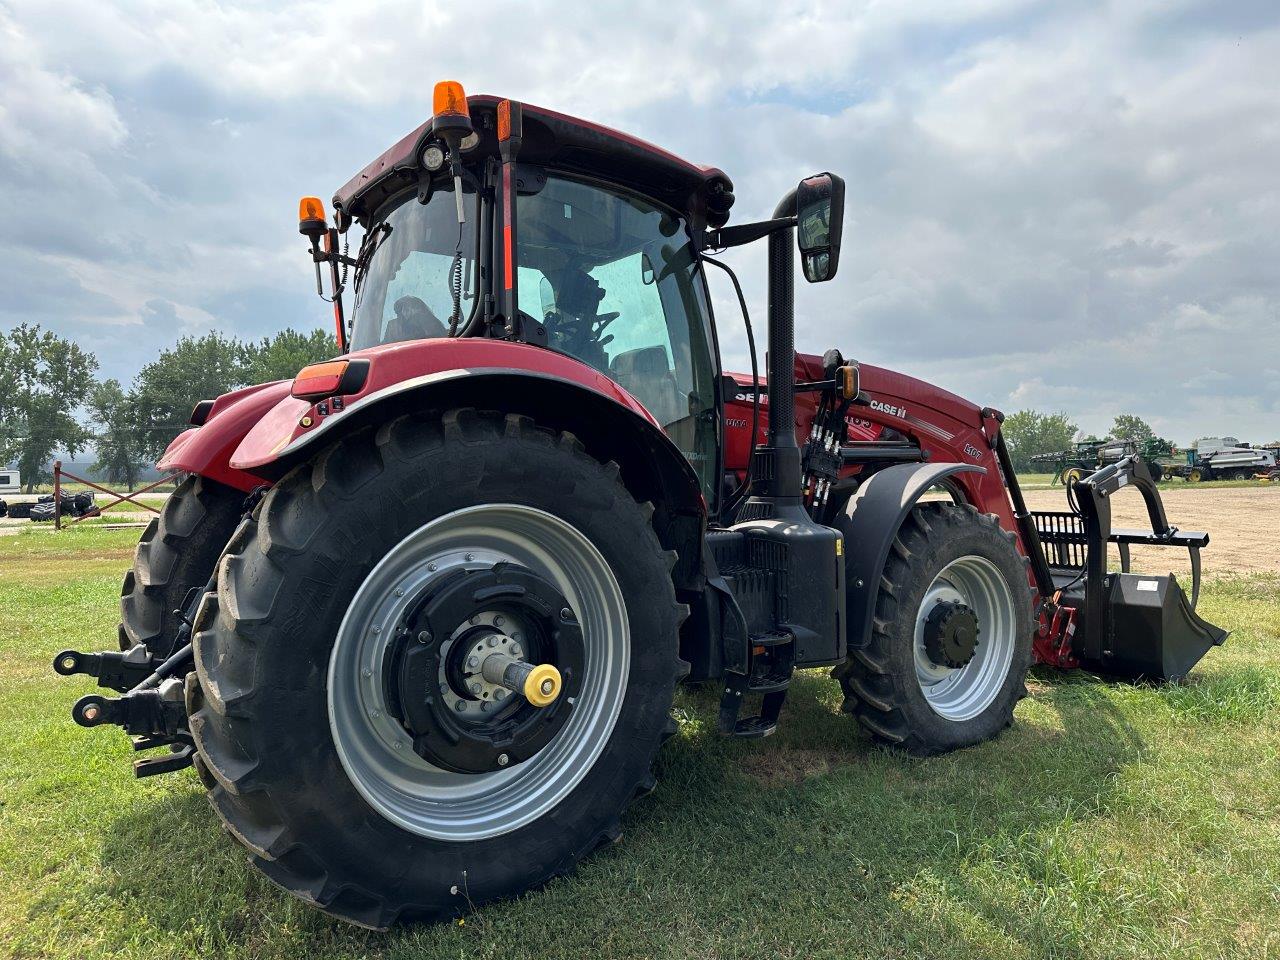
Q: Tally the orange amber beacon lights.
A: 2